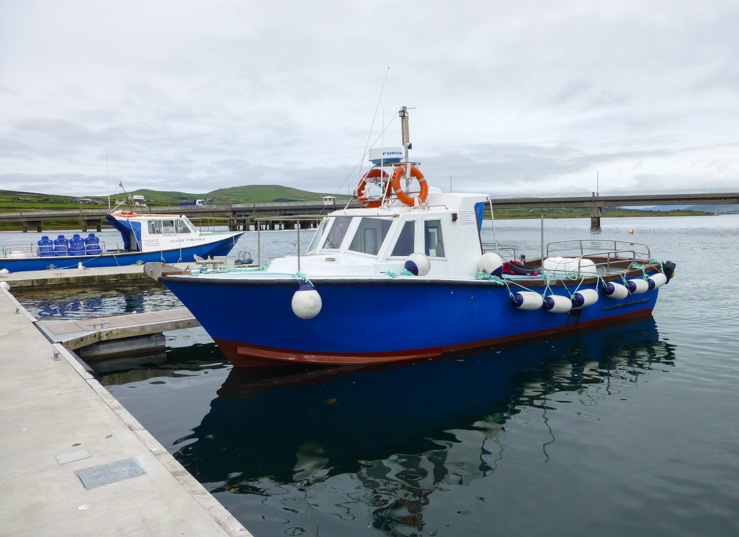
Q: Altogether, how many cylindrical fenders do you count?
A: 6